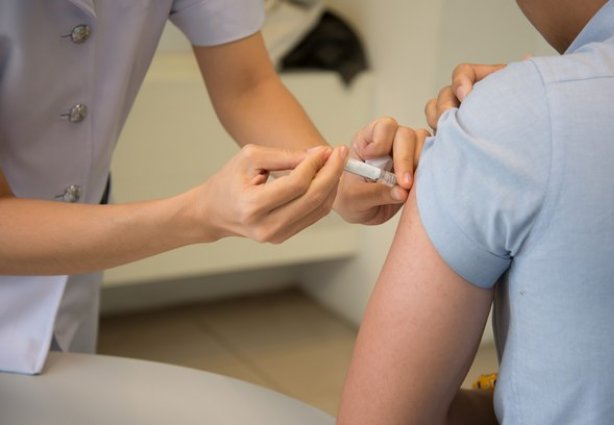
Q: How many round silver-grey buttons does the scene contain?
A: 3